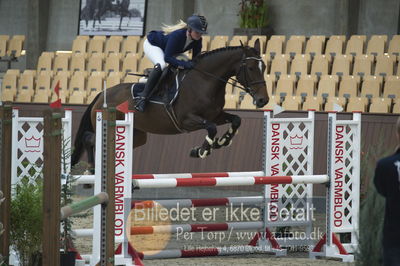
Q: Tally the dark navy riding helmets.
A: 1